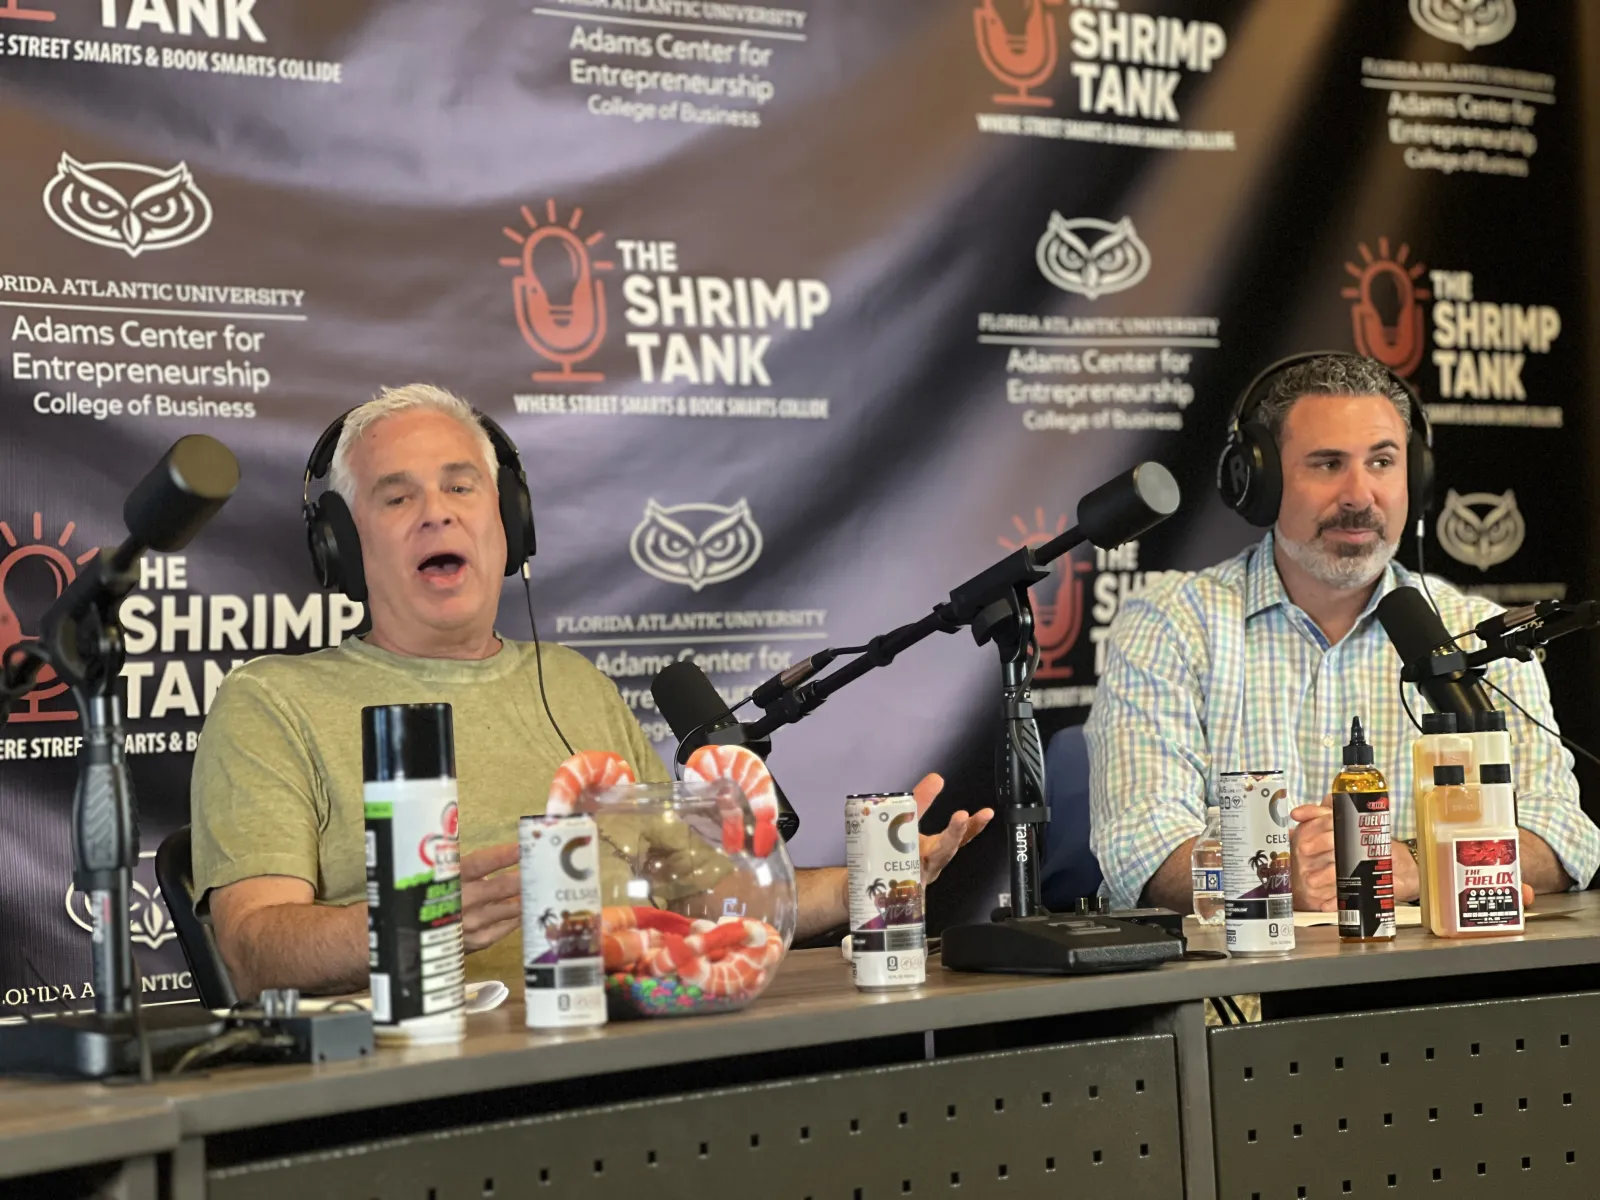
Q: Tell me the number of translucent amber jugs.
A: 2